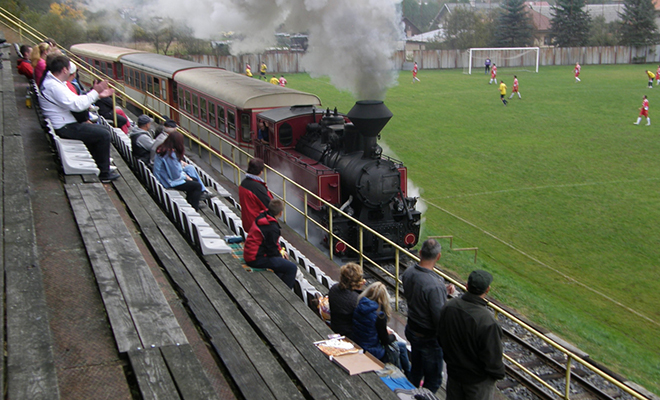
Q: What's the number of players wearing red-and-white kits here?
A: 8